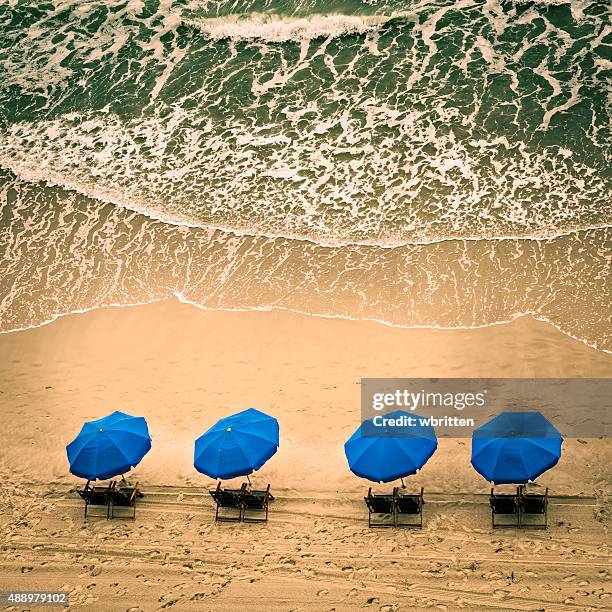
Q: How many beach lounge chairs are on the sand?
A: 8